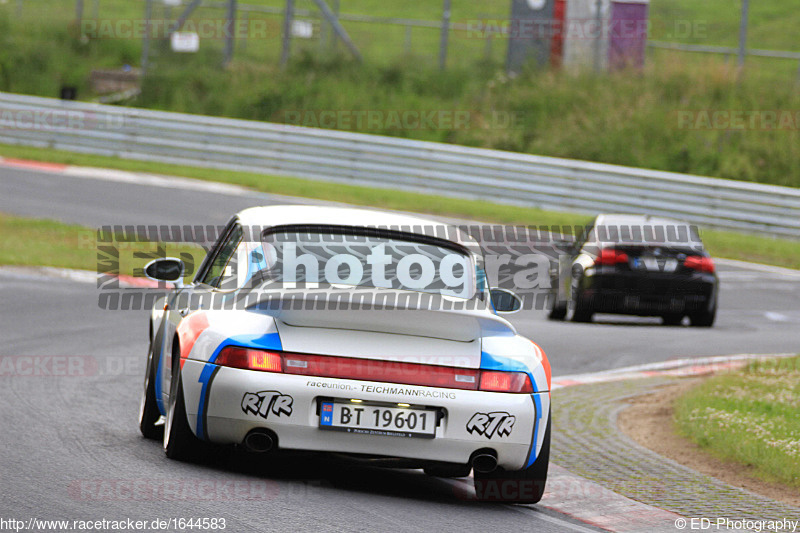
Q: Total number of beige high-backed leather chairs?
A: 0